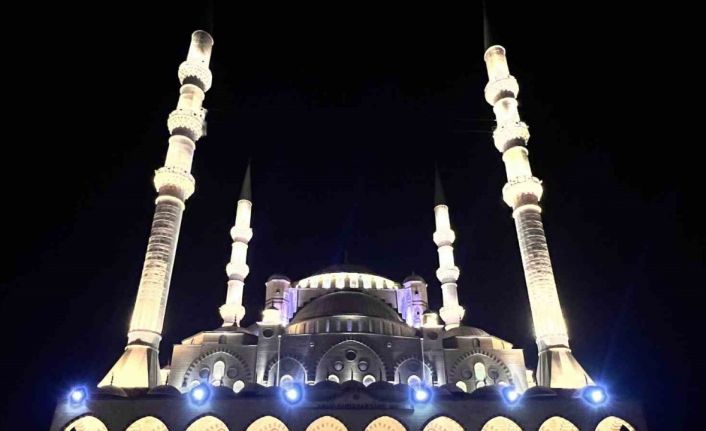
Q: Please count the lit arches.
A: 10